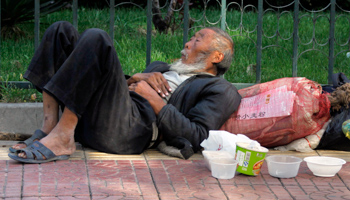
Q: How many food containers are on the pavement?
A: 5